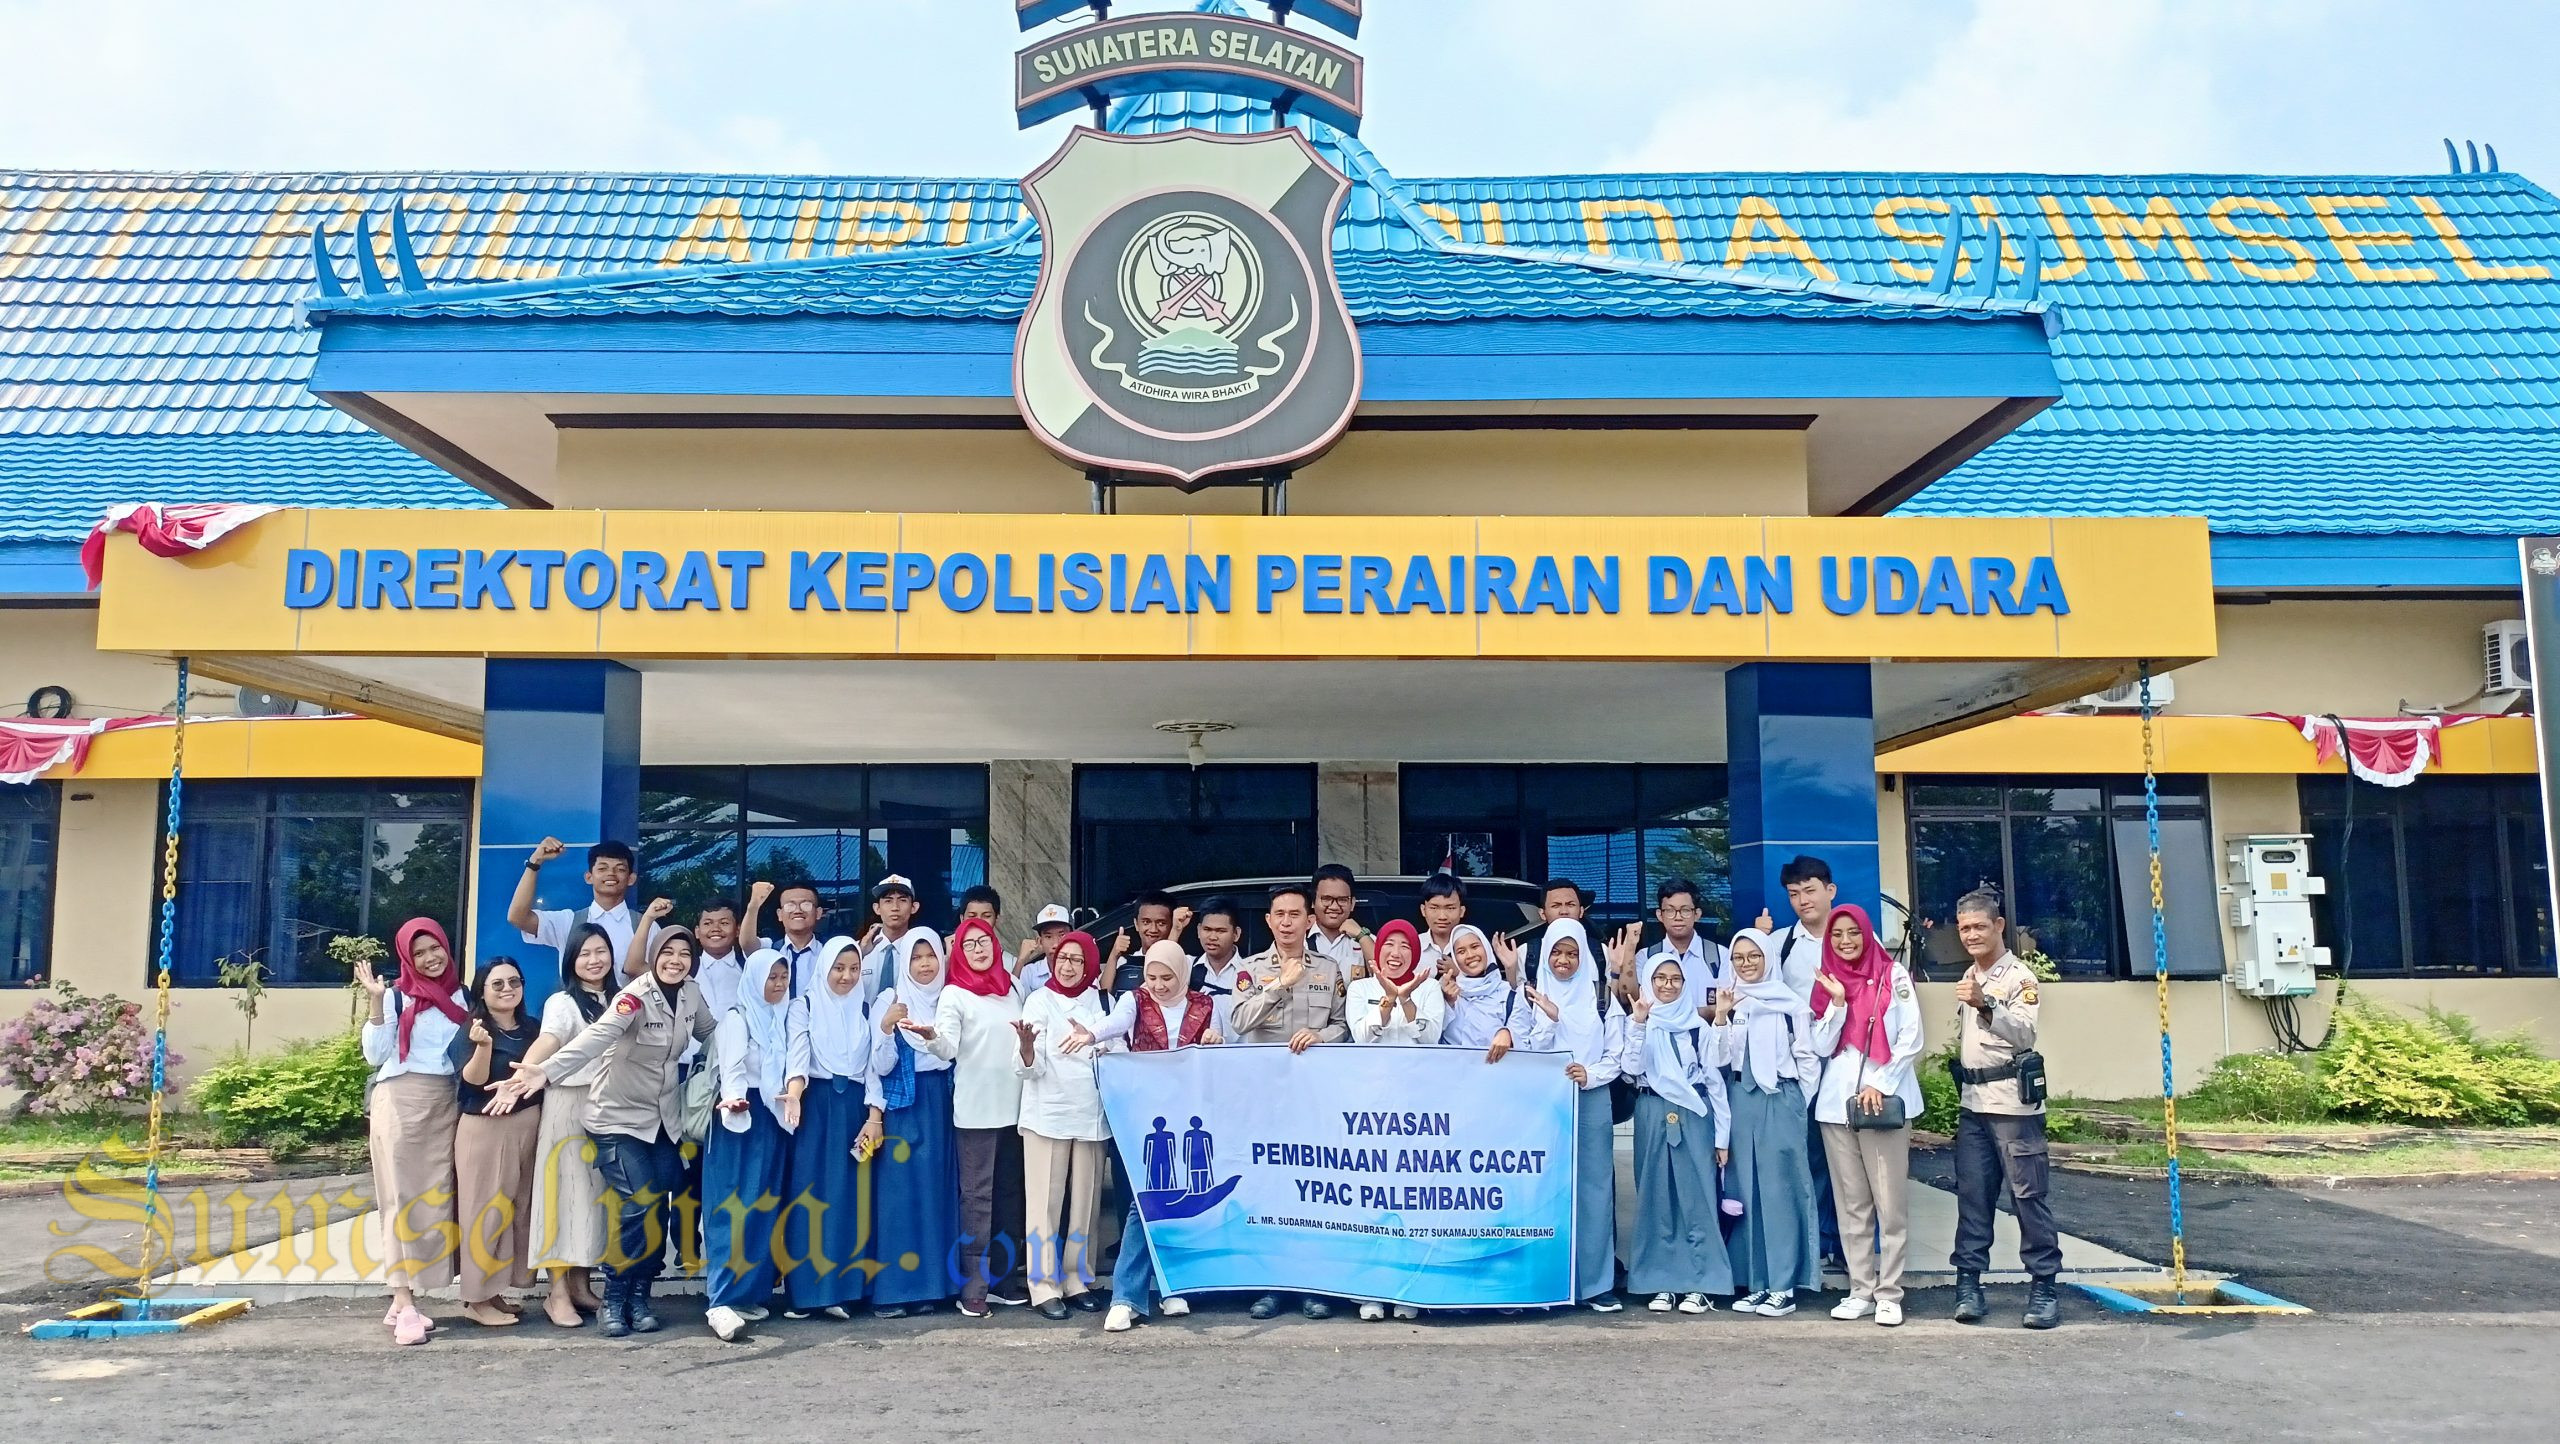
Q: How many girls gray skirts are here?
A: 3